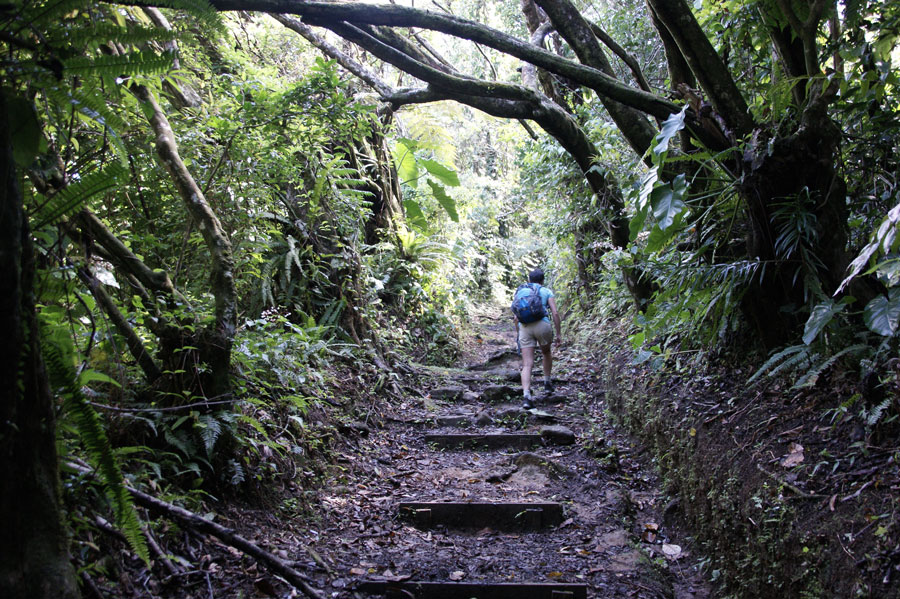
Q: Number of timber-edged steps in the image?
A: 3